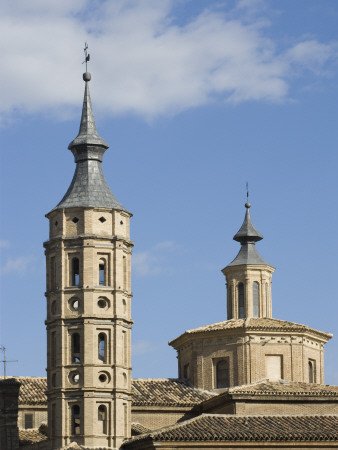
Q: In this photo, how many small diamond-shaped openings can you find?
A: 4